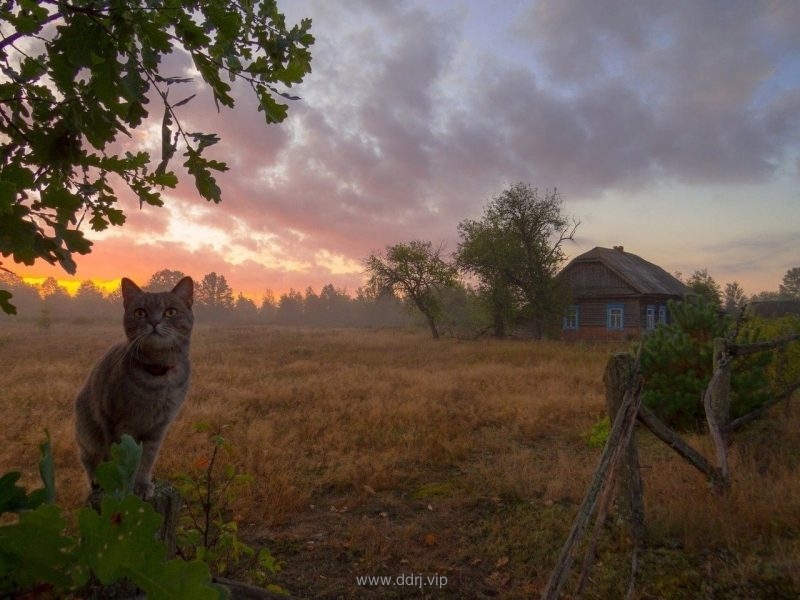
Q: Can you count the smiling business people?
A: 0